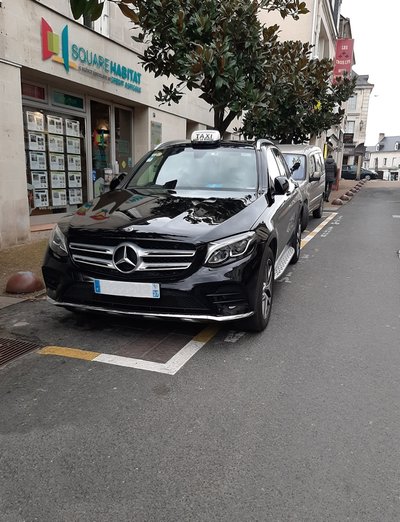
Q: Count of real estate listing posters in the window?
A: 15